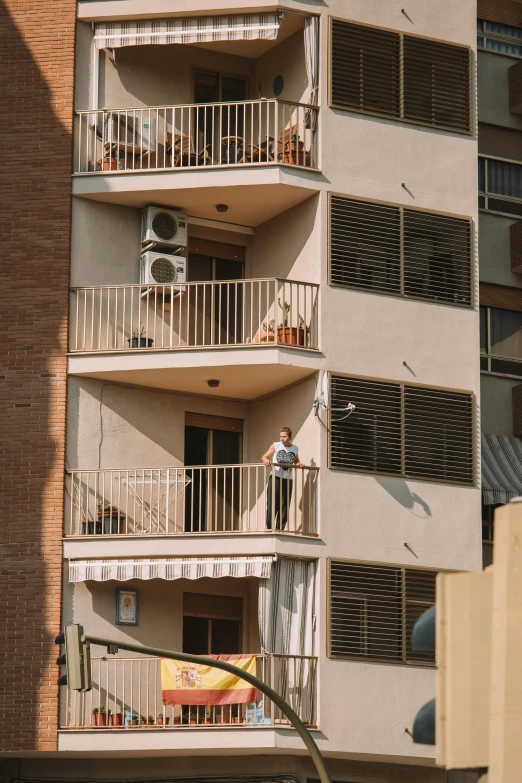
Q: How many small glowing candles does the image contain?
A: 0